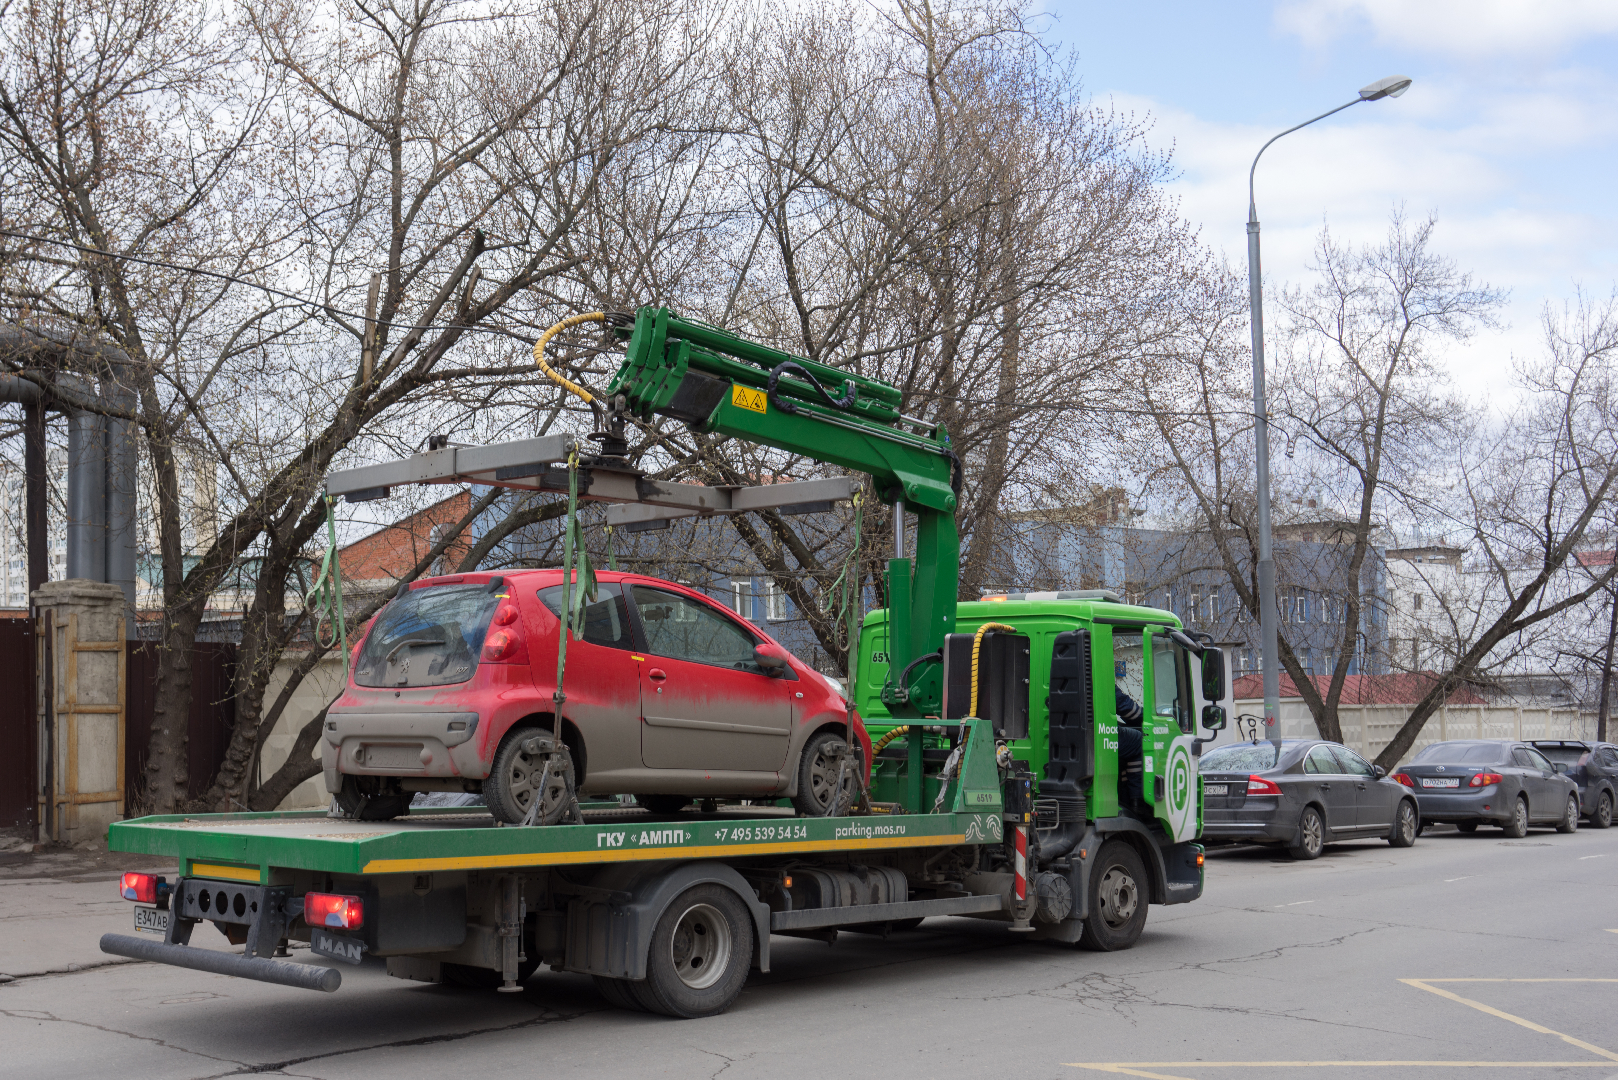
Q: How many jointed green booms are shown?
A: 1